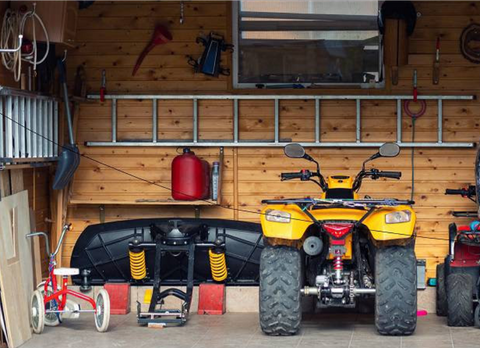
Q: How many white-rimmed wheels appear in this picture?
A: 3